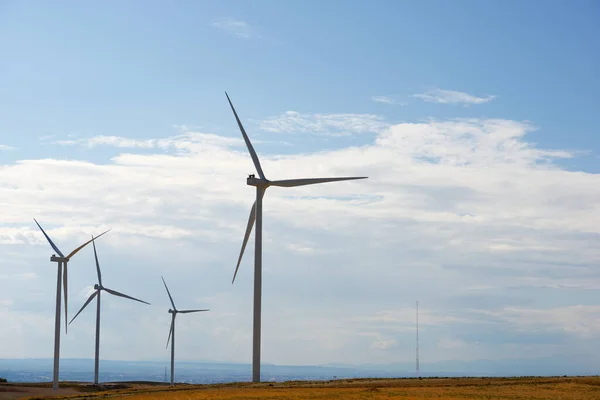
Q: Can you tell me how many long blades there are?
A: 12